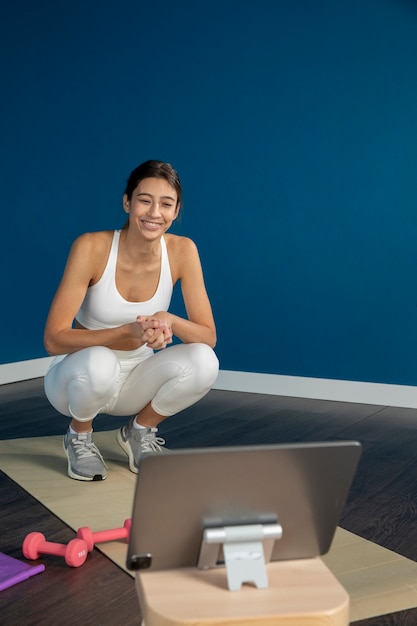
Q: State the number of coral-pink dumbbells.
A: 2